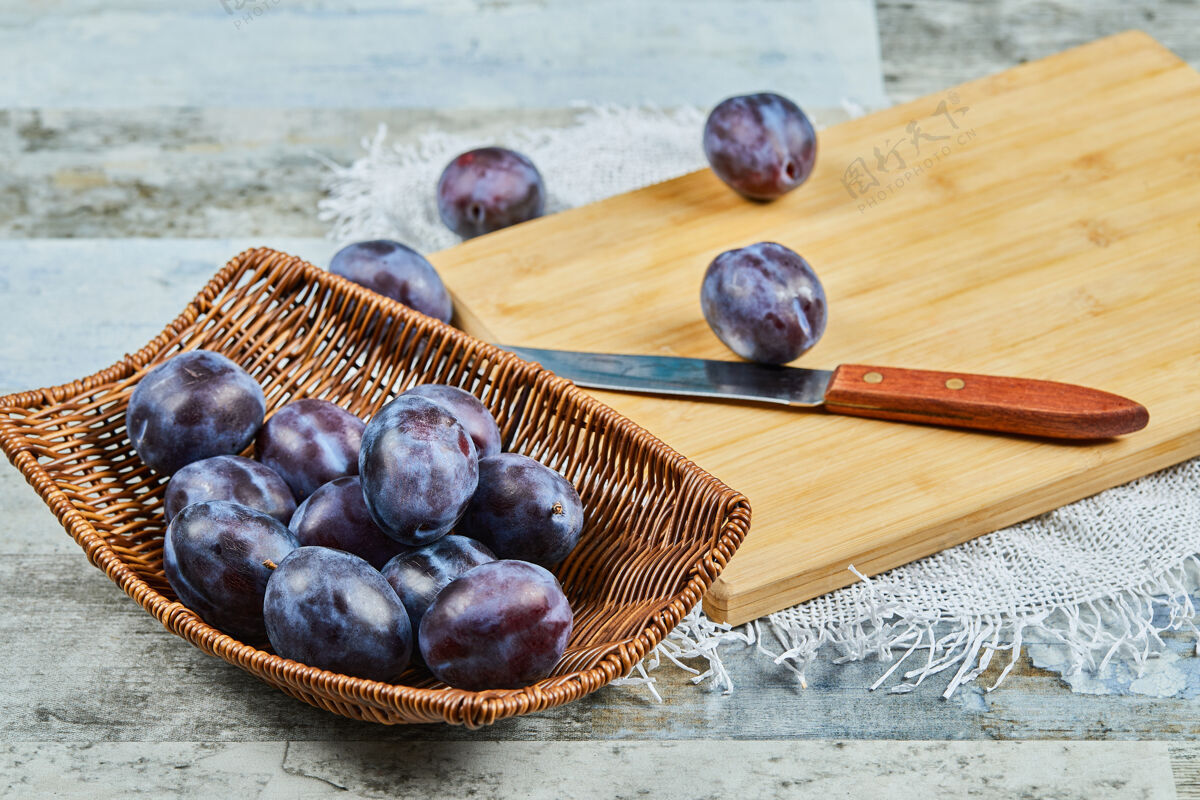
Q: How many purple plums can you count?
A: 15